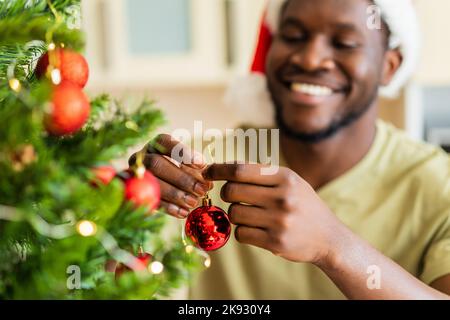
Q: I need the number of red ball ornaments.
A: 6